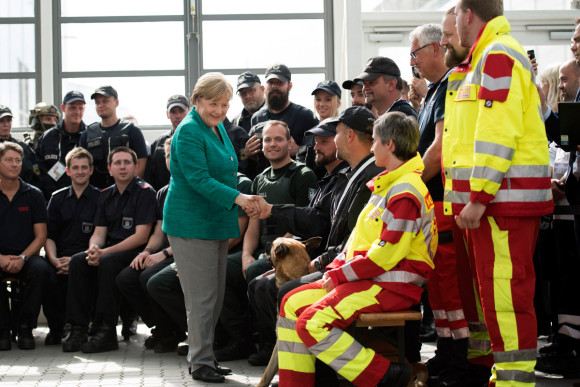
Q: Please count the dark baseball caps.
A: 11